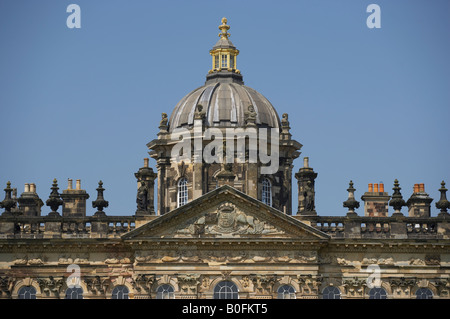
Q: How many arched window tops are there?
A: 11